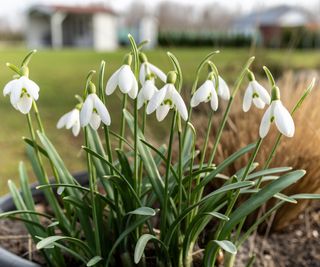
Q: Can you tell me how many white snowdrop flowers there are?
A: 11